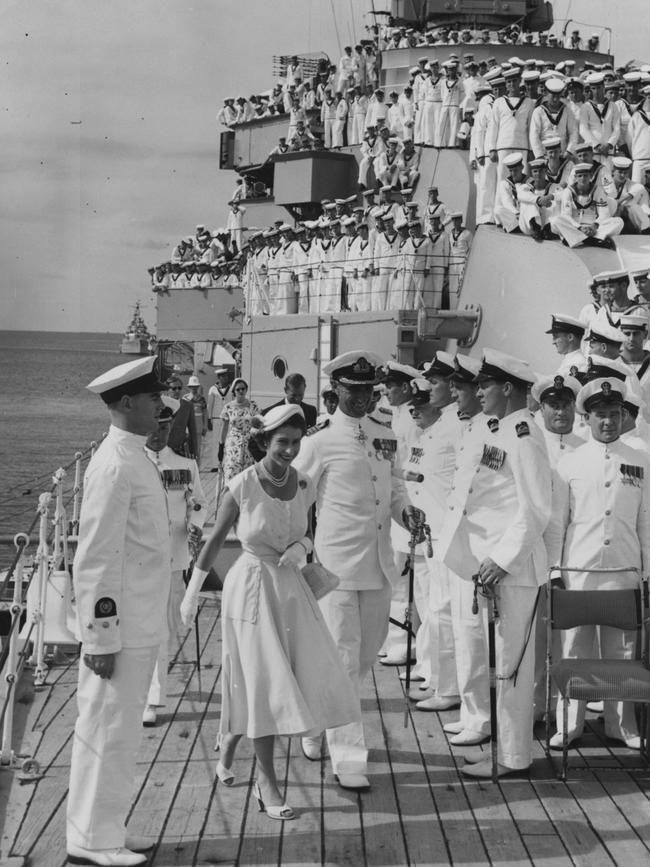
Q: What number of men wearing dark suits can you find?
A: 2